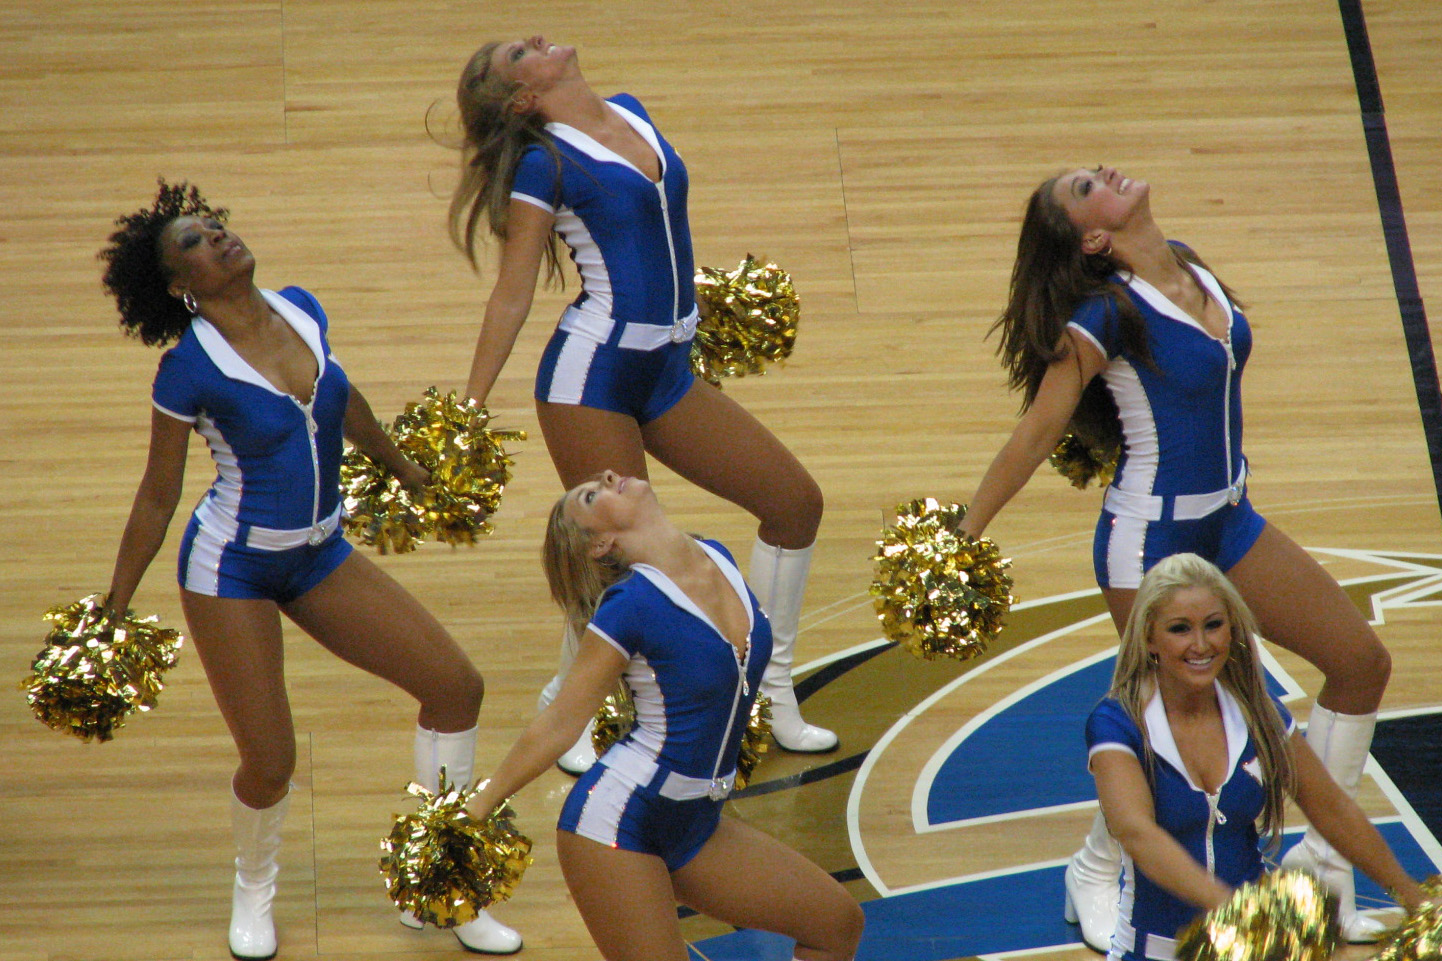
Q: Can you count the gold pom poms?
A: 10